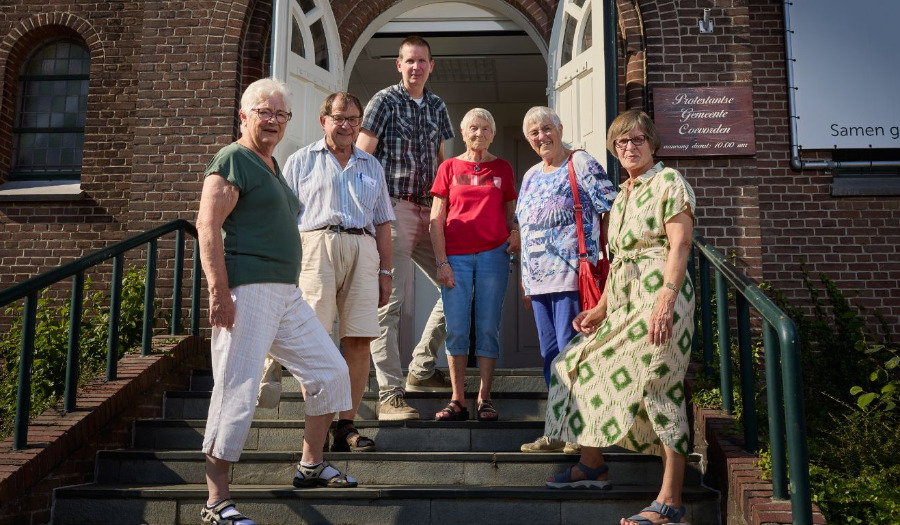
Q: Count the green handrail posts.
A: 12